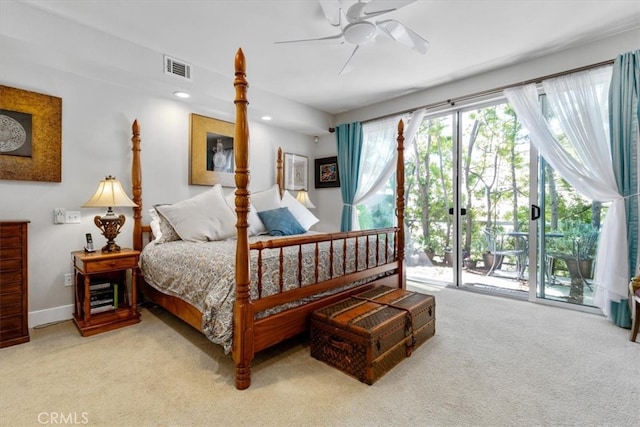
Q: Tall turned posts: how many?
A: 4